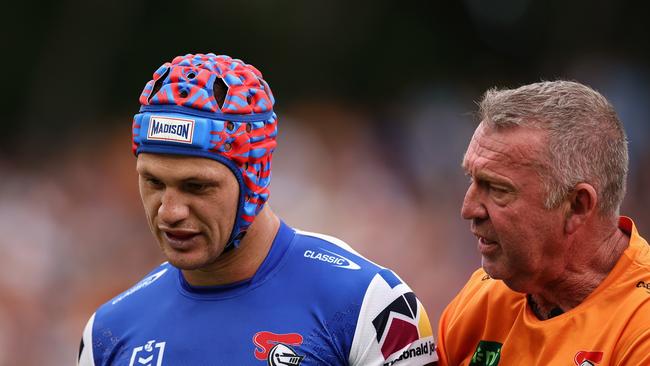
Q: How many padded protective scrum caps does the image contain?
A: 1